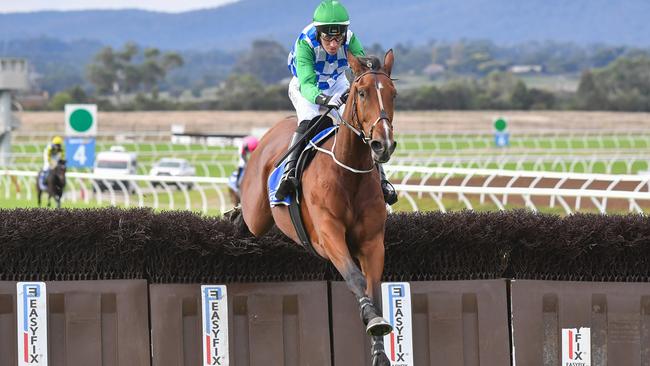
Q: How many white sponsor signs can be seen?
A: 4